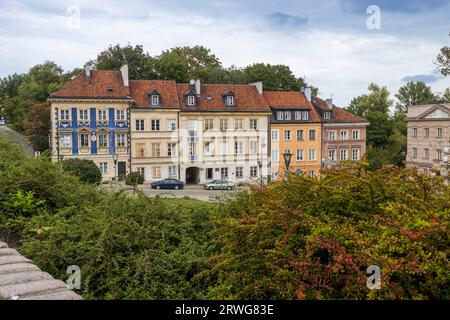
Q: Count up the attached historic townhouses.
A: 5